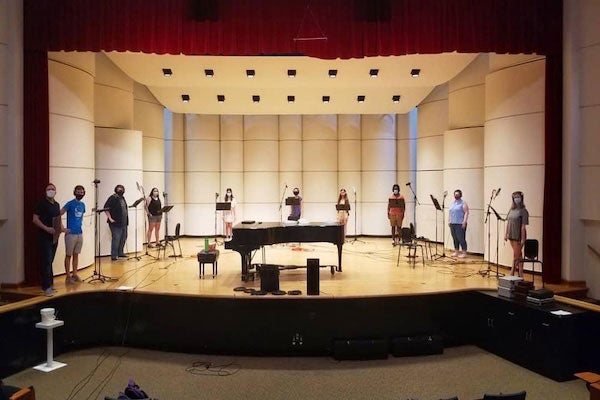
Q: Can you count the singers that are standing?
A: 10